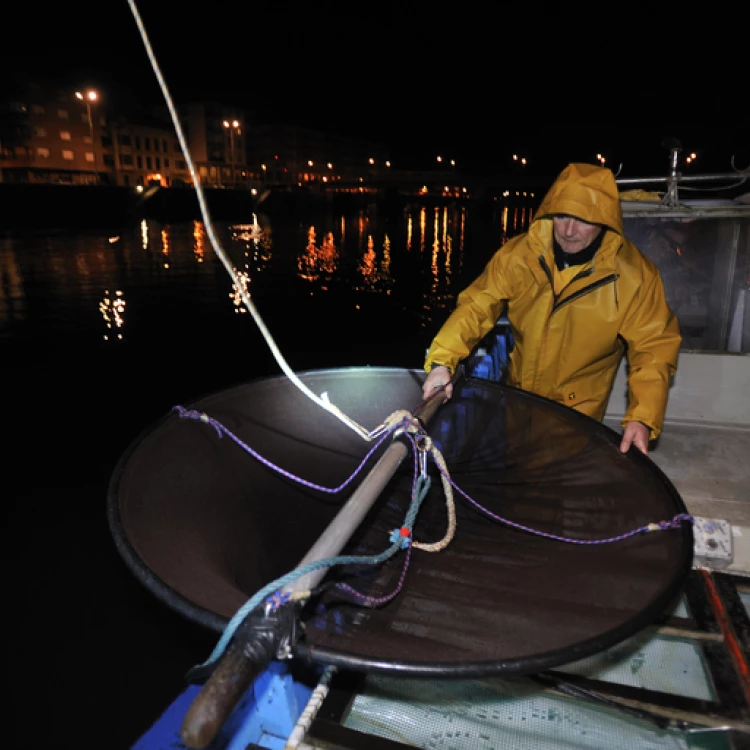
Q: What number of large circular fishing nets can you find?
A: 1